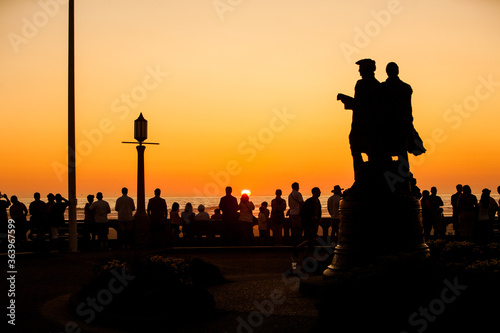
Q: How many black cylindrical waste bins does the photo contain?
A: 0